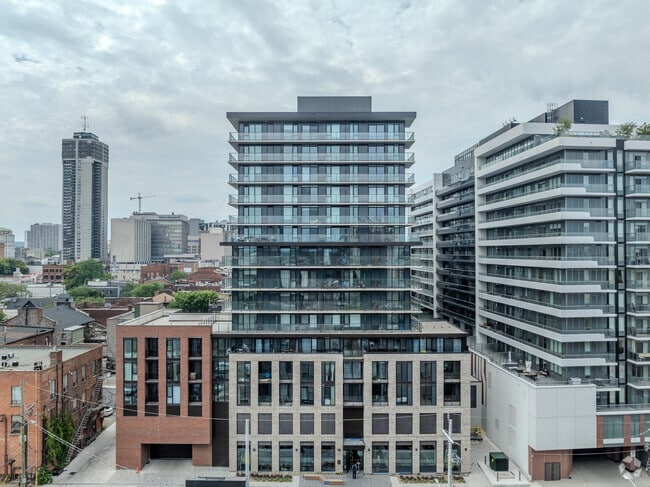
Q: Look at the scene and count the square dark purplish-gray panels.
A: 9